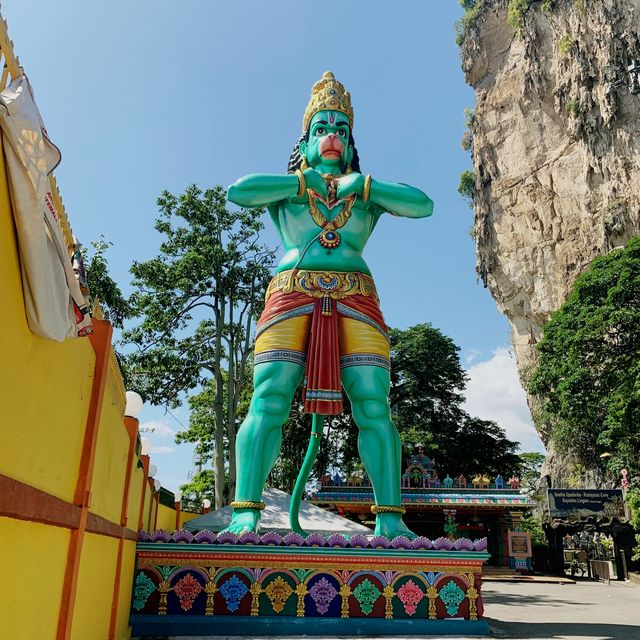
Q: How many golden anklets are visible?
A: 2